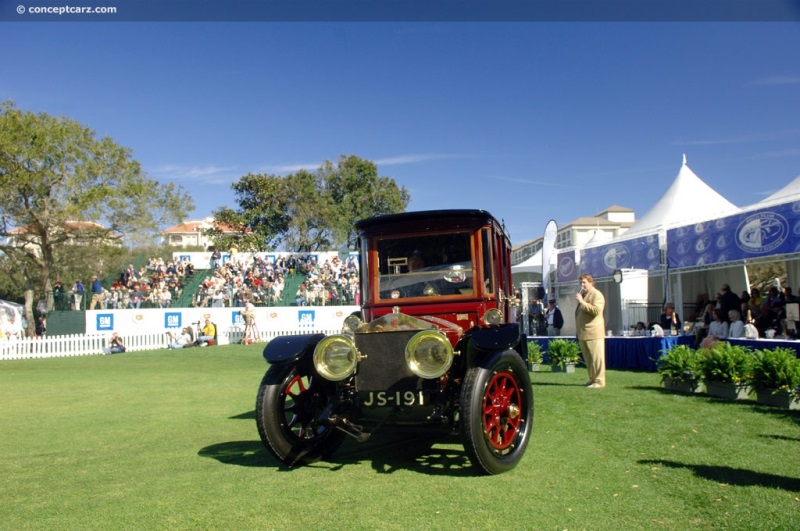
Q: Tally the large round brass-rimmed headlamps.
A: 2